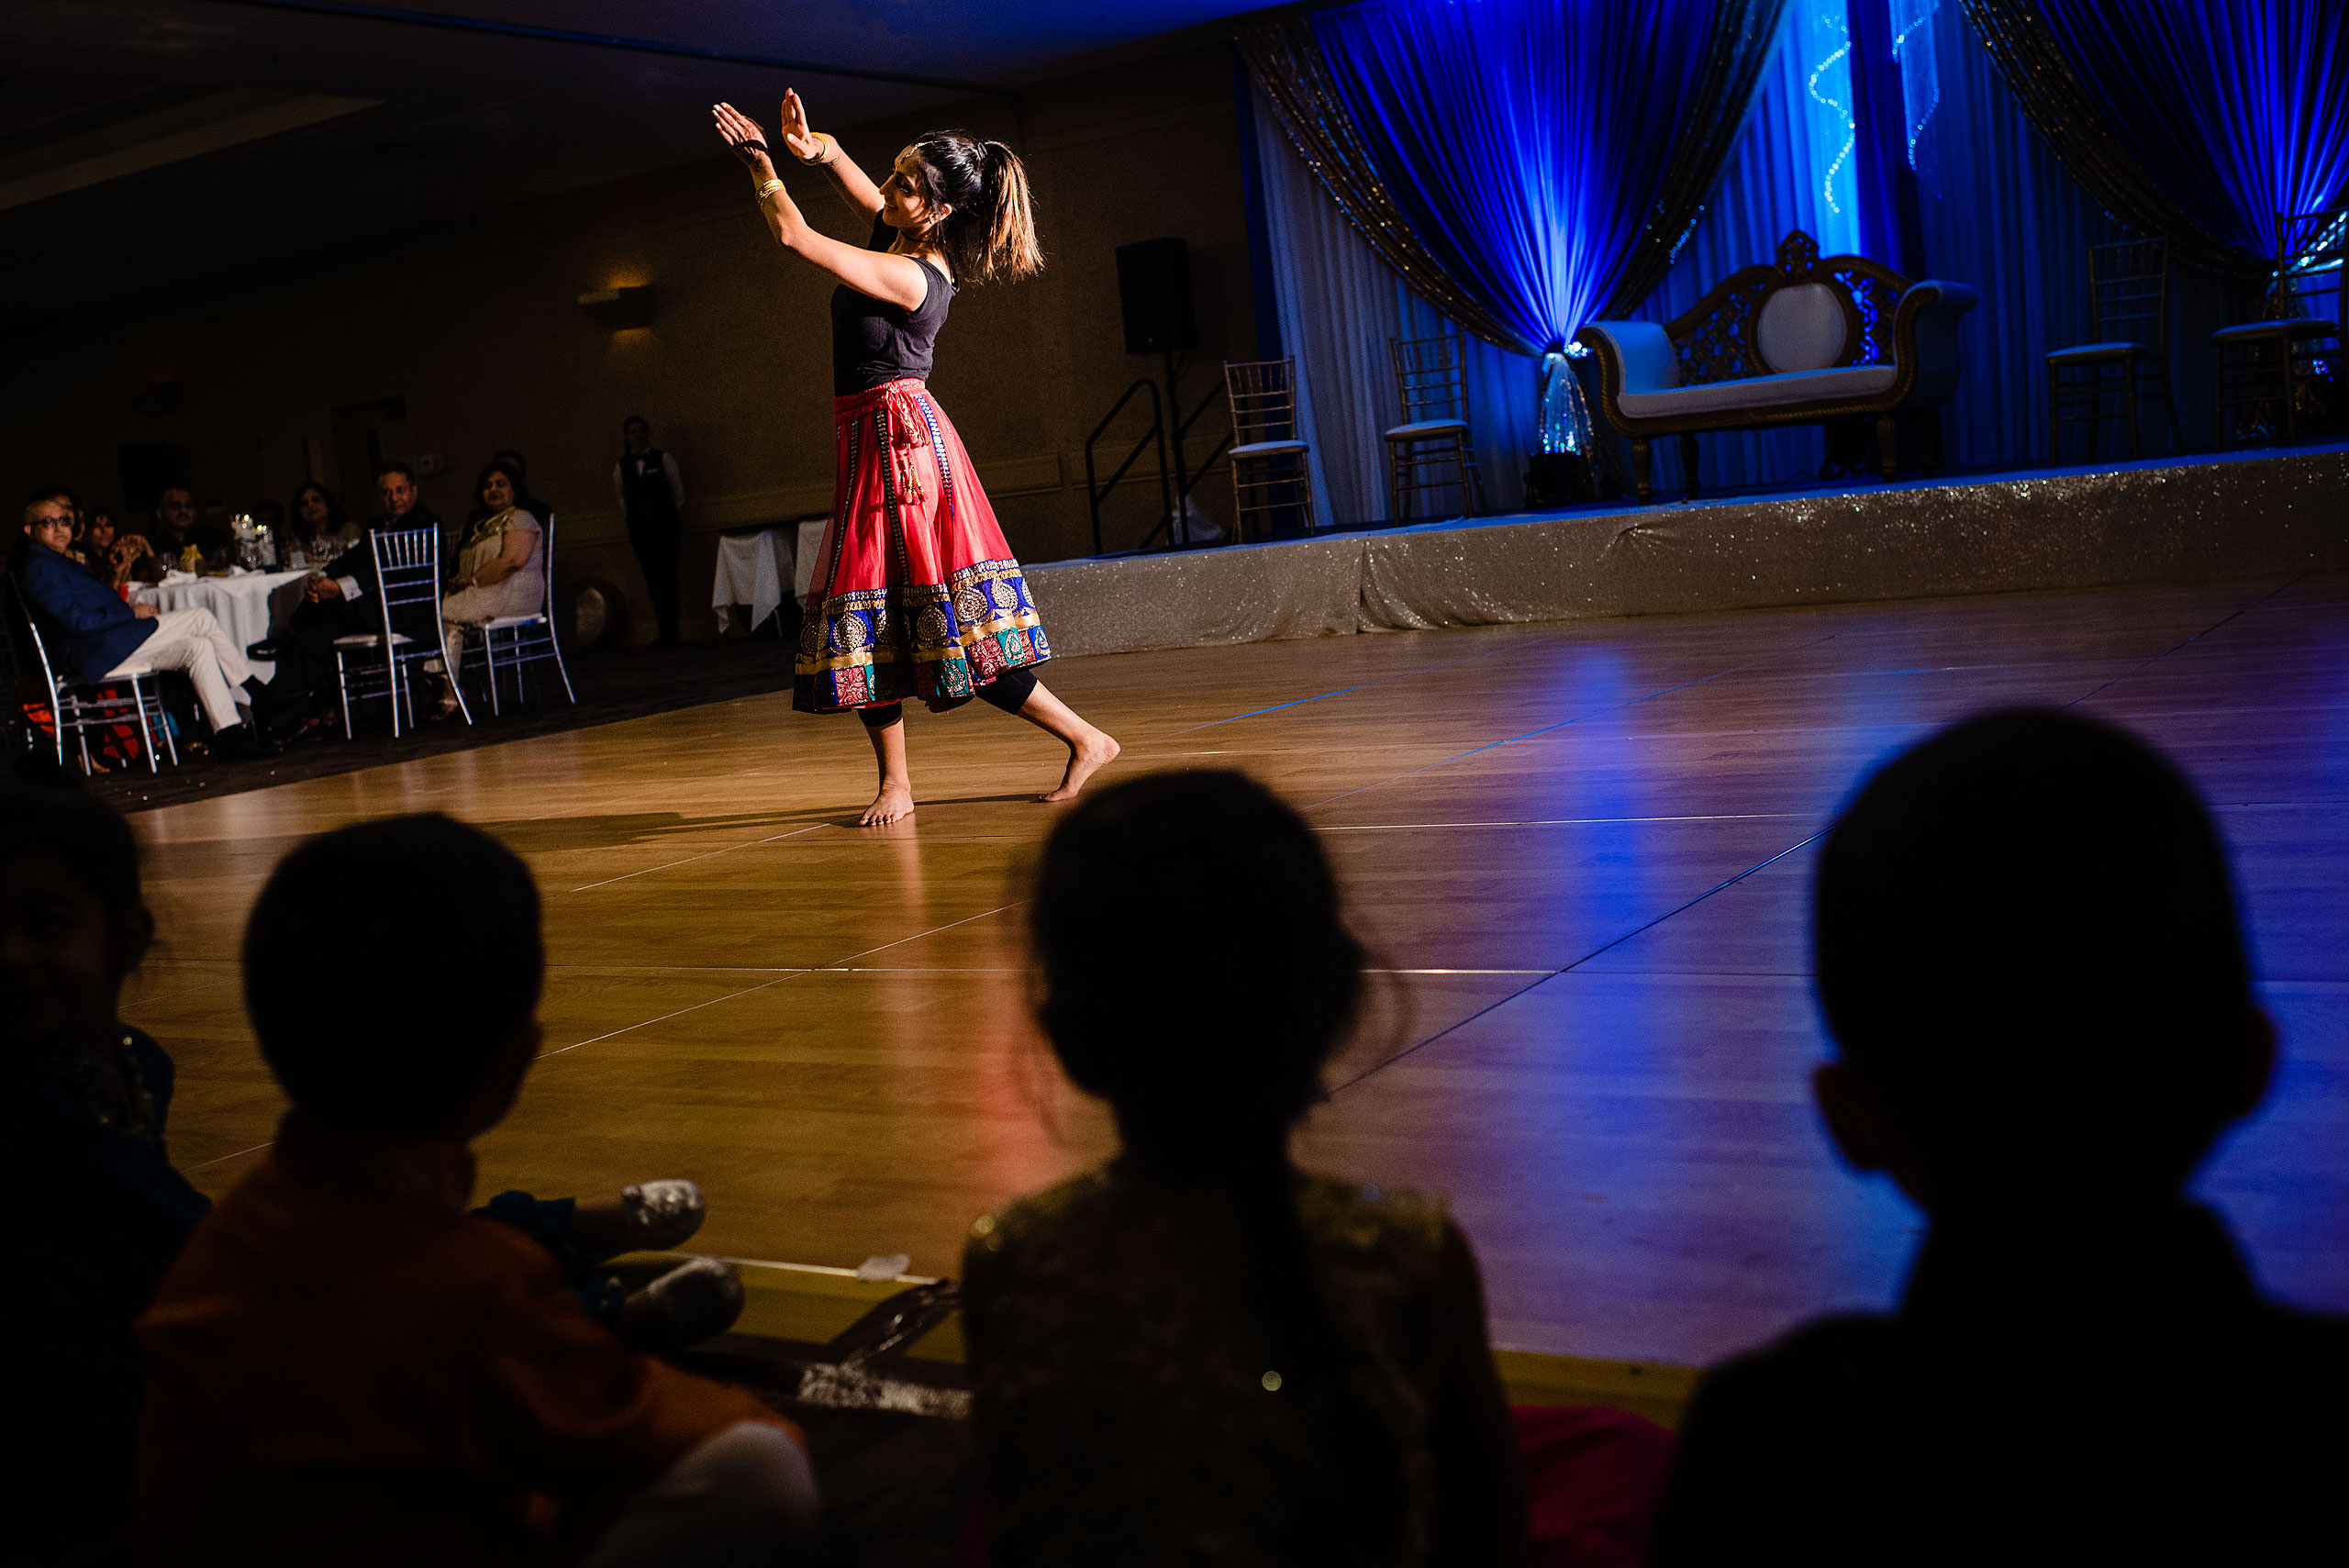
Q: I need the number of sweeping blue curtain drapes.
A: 2